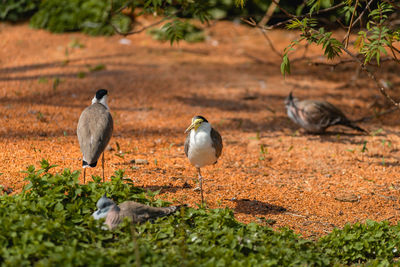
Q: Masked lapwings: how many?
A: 2